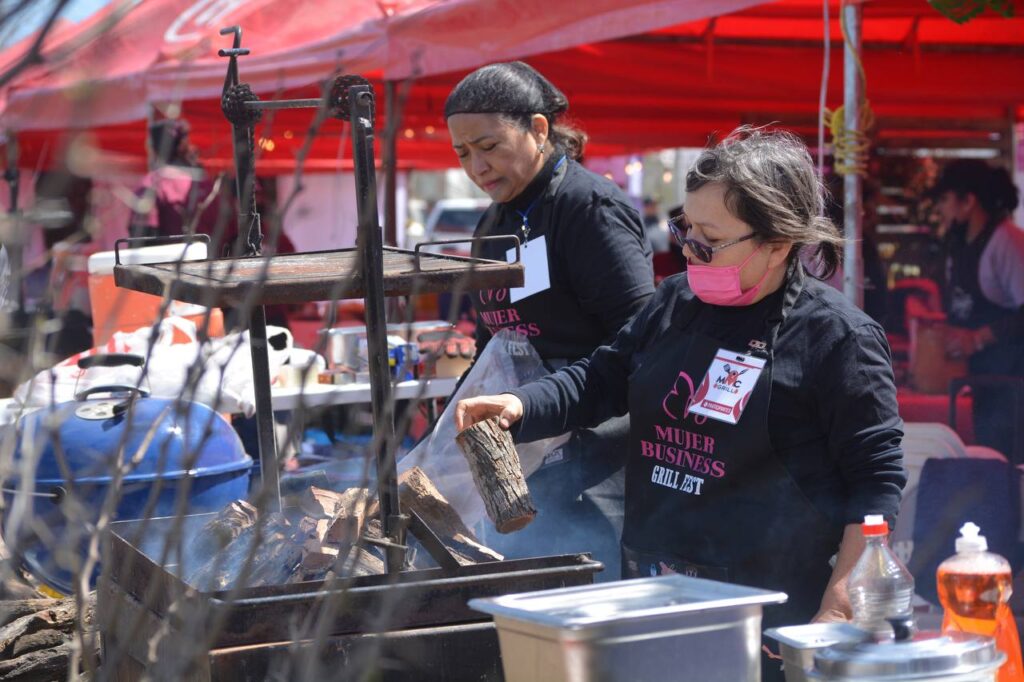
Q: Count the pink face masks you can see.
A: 1